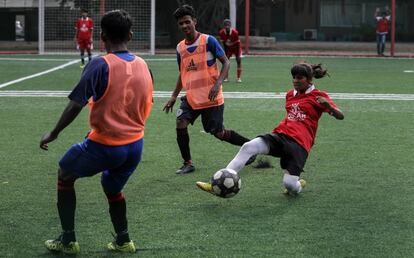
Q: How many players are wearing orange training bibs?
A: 2